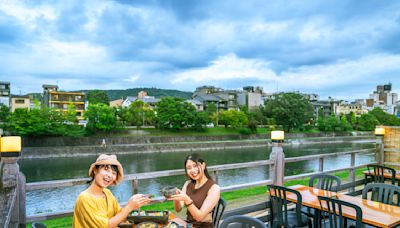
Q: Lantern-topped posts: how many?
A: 3